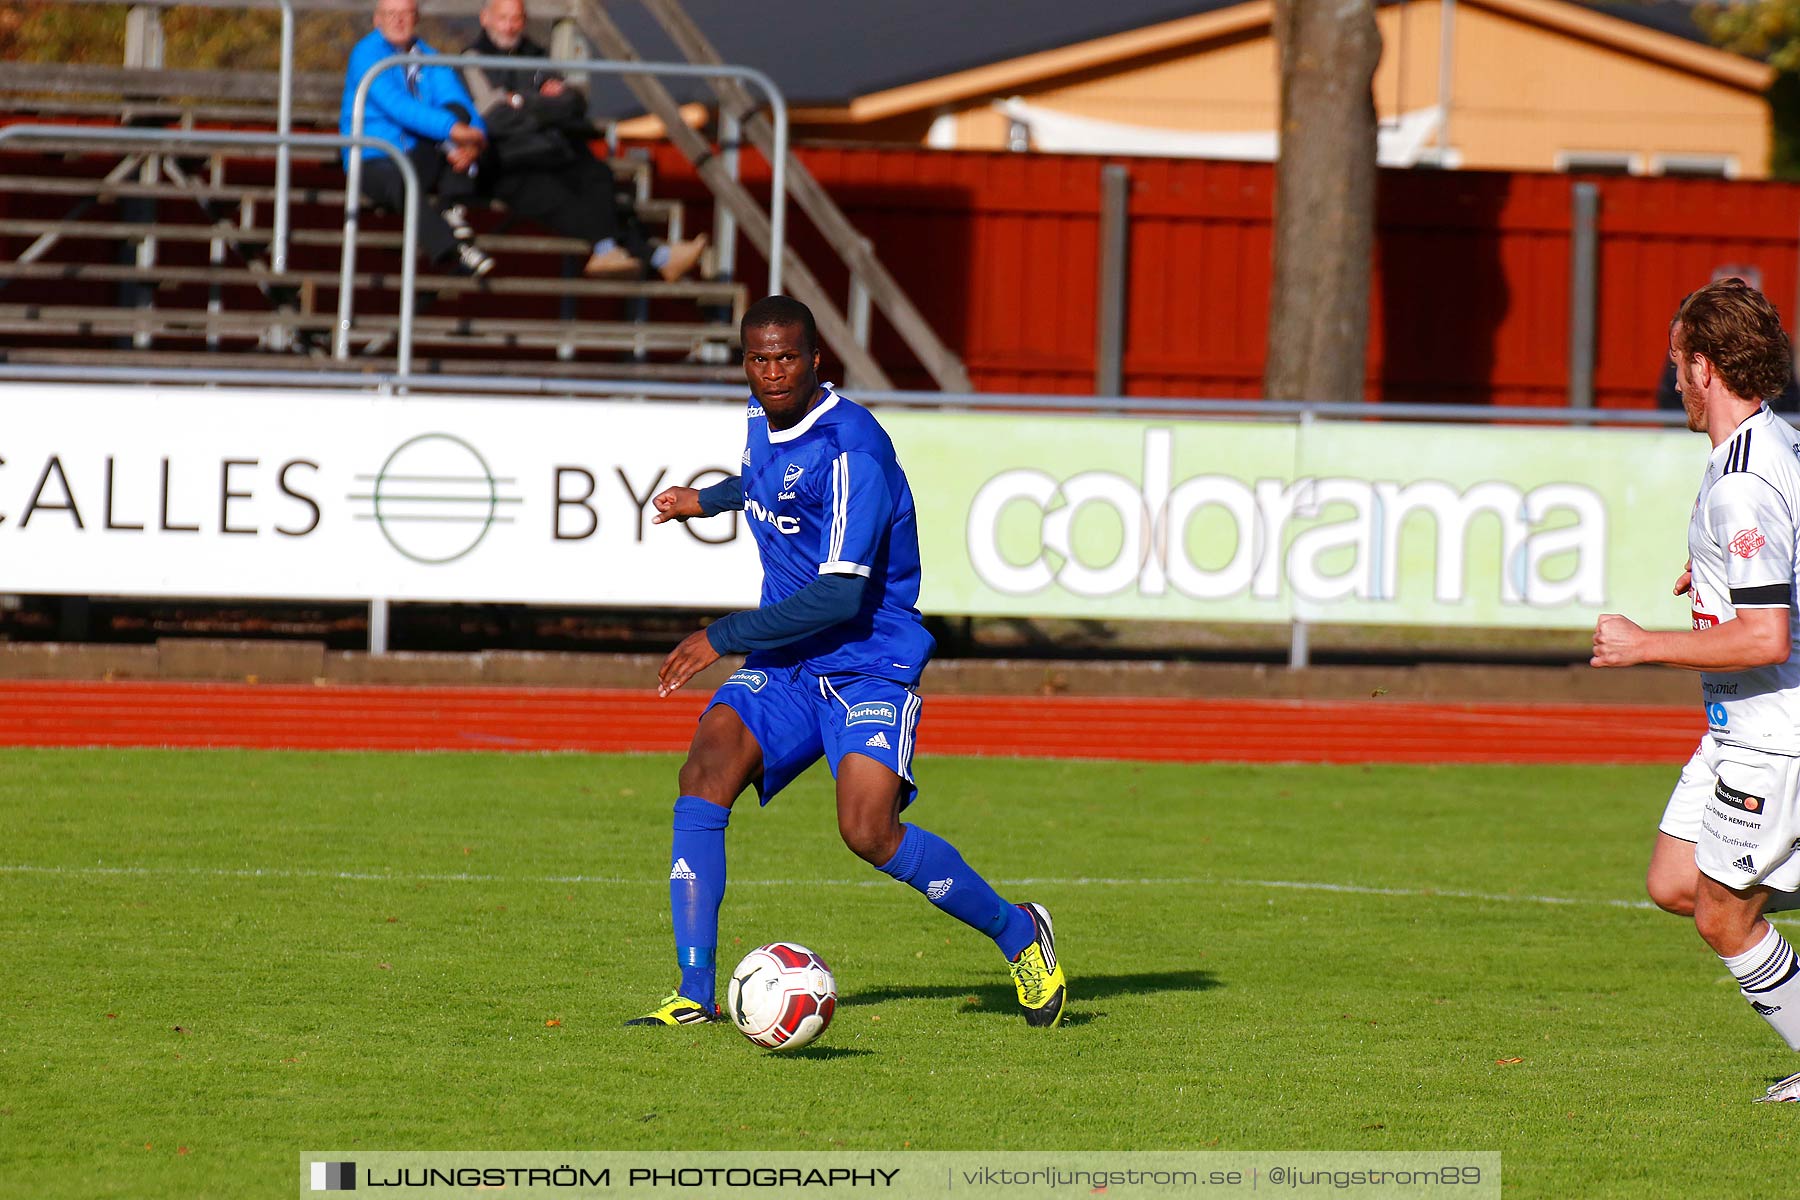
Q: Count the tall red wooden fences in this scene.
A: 1